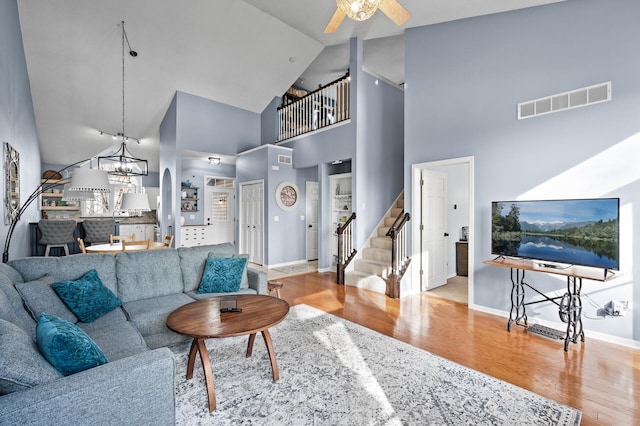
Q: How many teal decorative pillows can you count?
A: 3